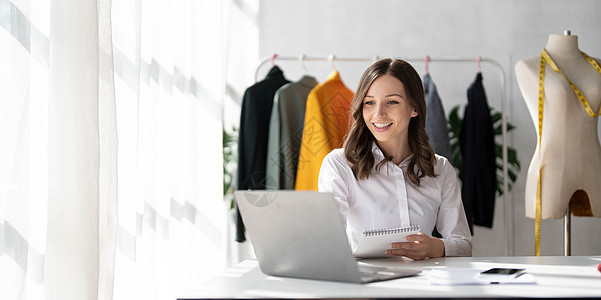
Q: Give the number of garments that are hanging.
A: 5